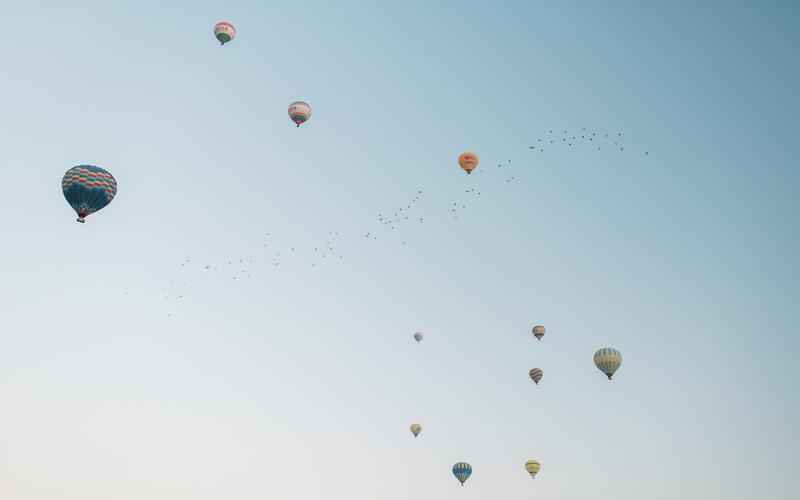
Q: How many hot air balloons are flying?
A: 11